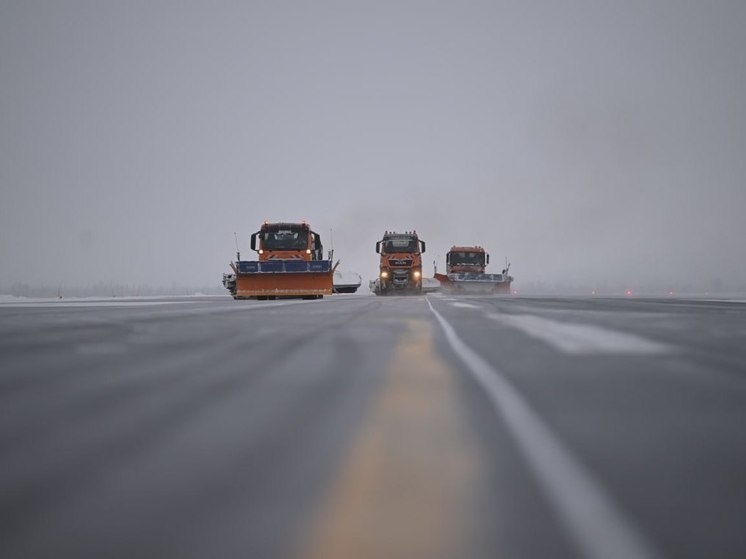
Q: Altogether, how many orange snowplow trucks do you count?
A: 3